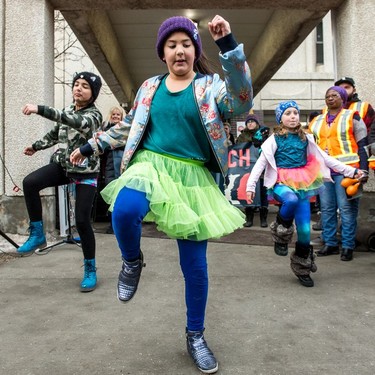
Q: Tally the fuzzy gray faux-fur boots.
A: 2